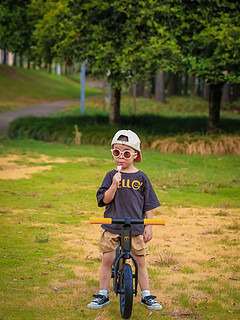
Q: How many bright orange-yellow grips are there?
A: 2